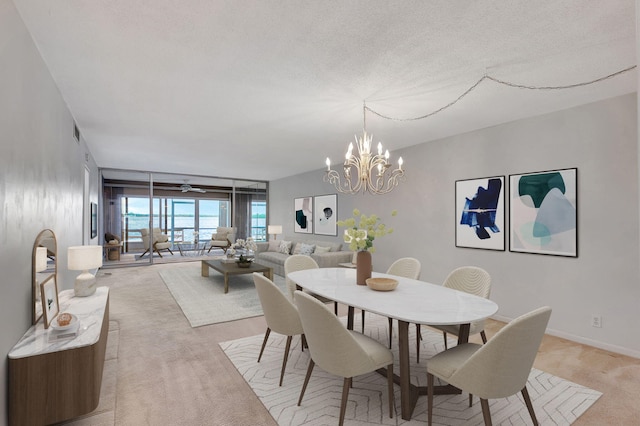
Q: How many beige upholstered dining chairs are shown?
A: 6